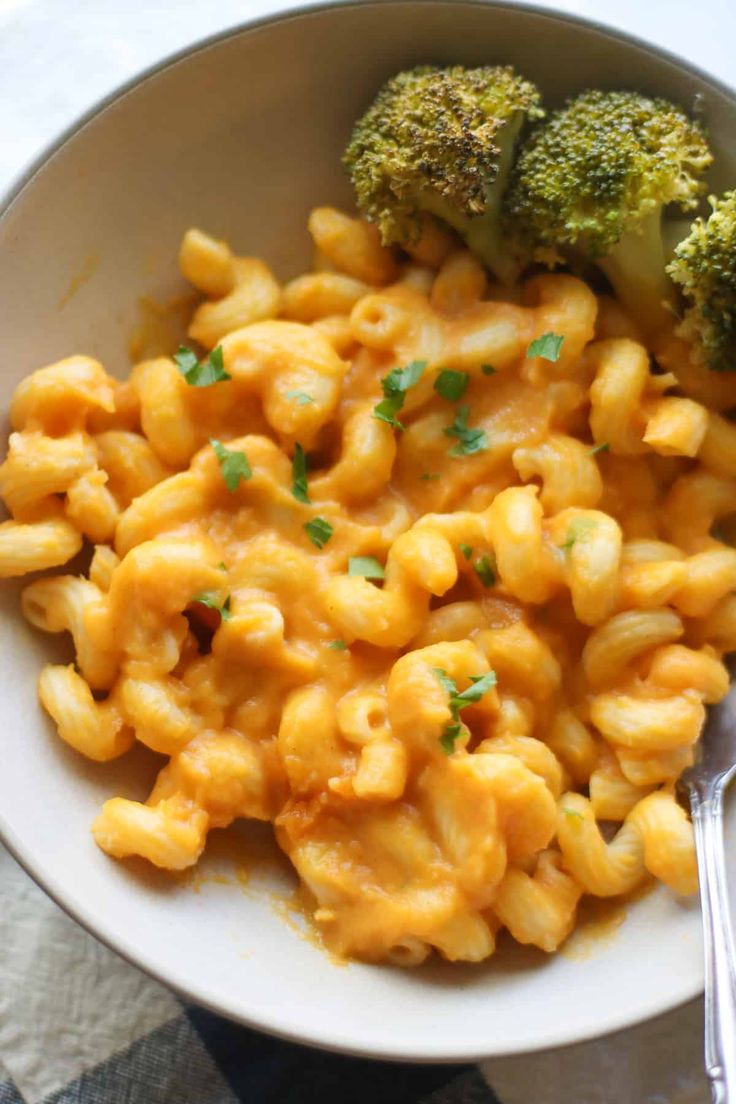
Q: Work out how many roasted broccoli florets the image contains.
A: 3